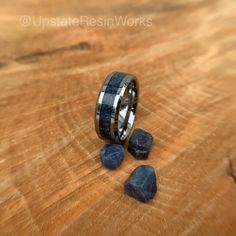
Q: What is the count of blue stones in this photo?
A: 3